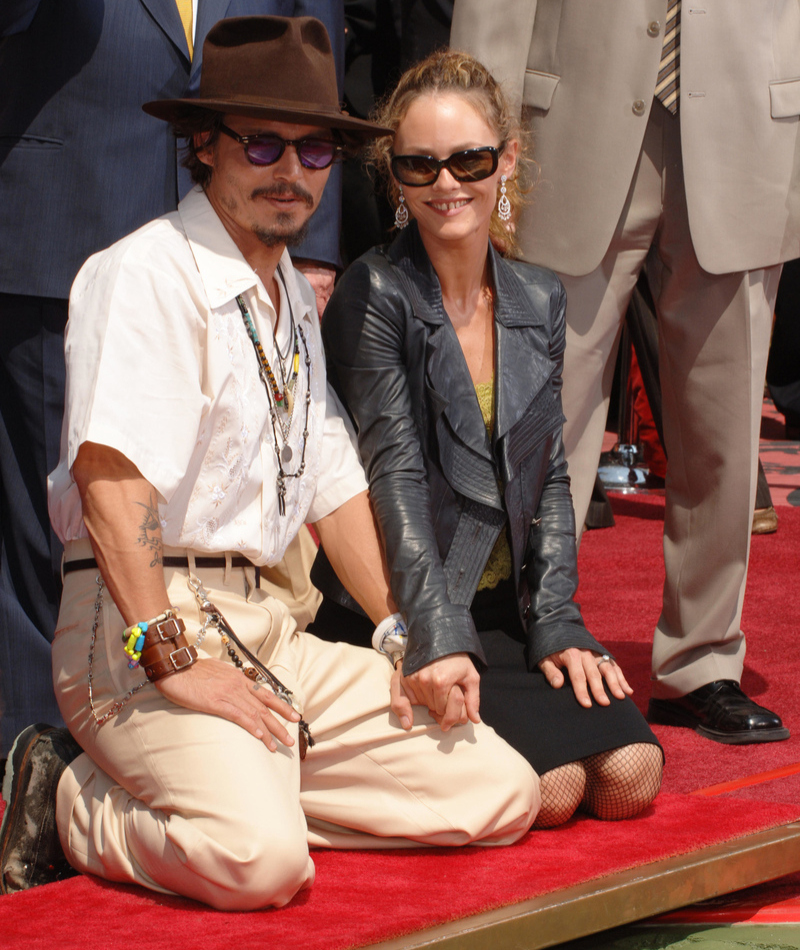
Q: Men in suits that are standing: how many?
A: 2